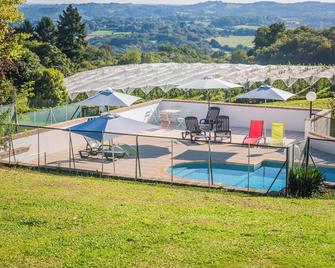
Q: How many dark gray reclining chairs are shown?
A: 3